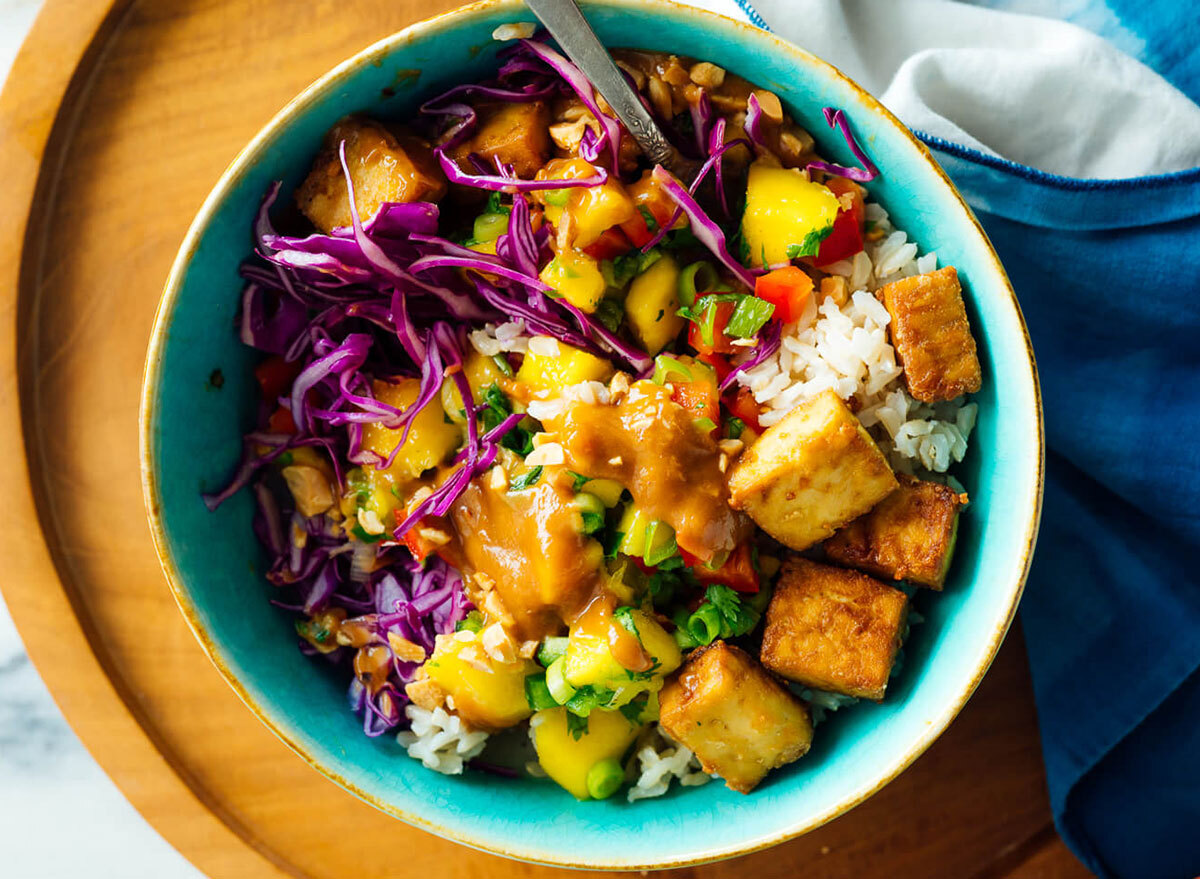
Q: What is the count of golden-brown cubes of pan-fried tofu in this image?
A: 7